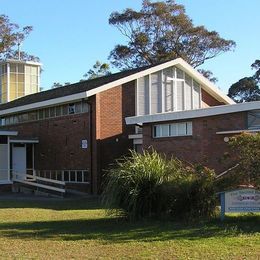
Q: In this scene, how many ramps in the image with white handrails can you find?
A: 1